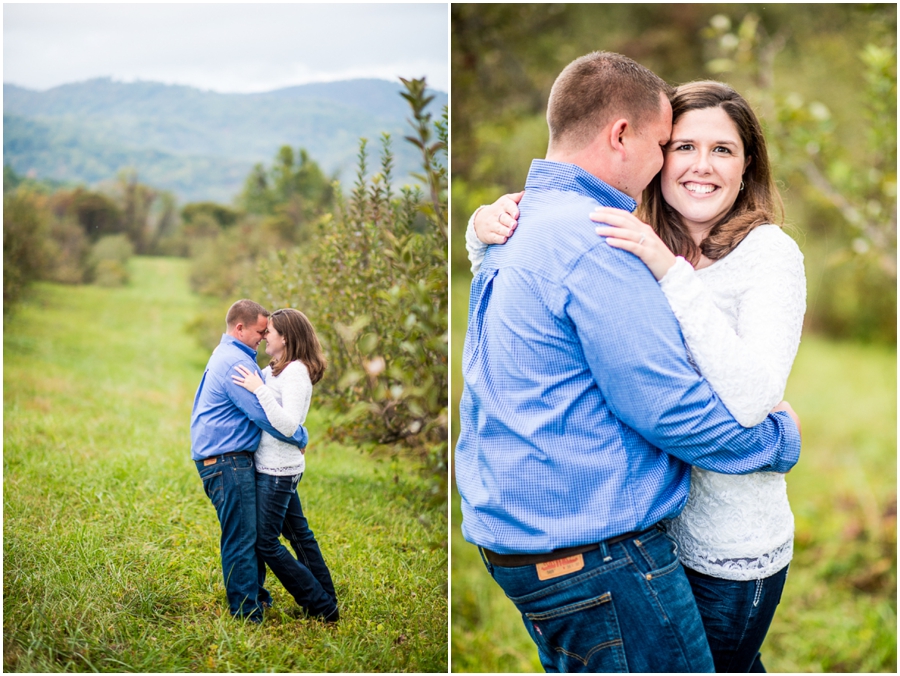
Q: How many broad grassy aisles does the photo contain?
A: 1